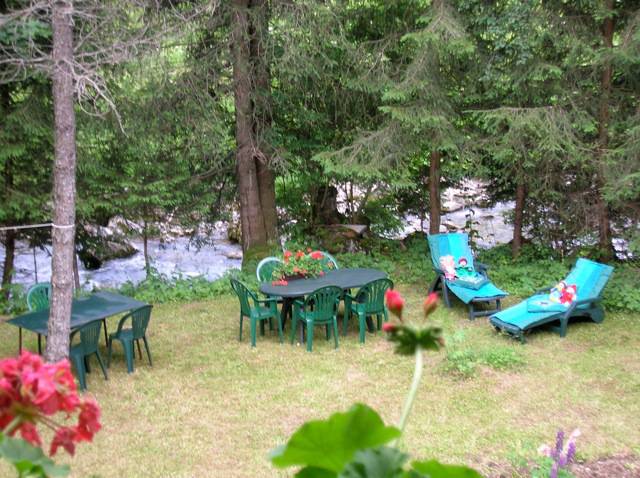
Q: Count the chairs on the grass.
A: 10